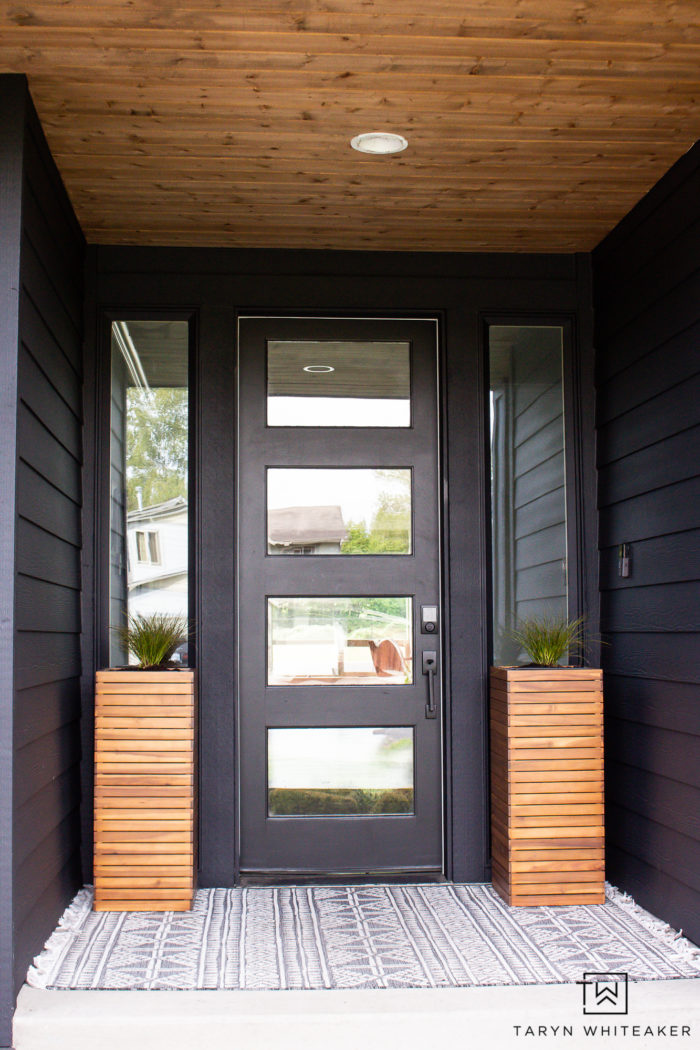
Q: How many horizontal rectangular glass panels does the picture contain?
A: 4